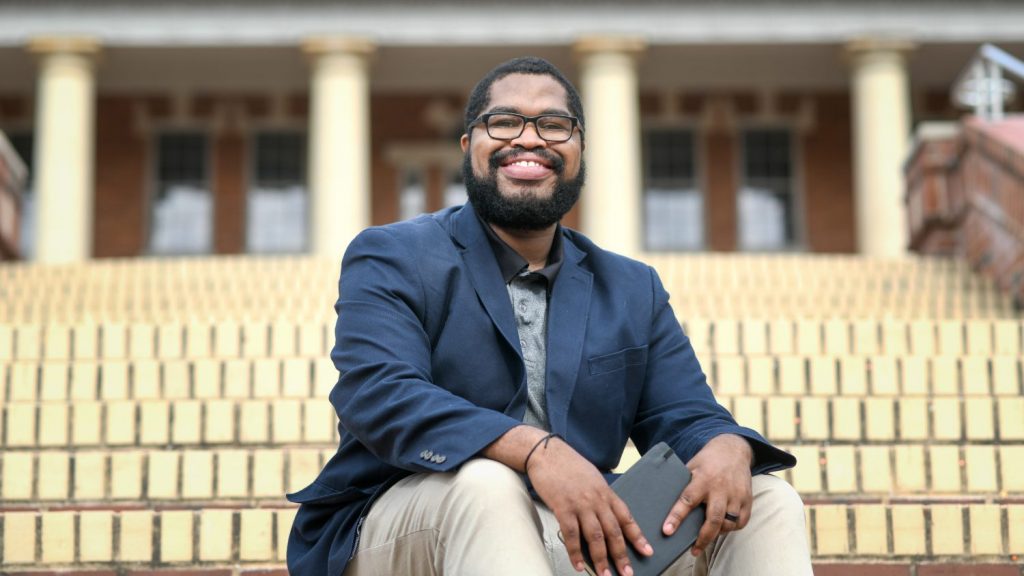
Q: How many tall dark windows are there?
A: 4